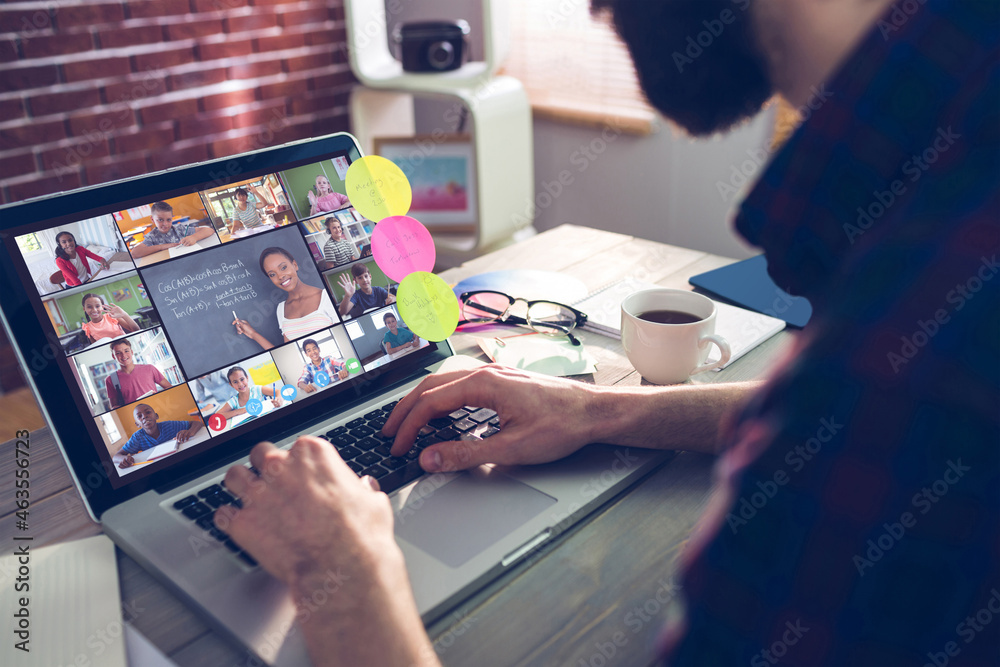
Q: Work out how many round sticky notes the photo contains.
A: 3